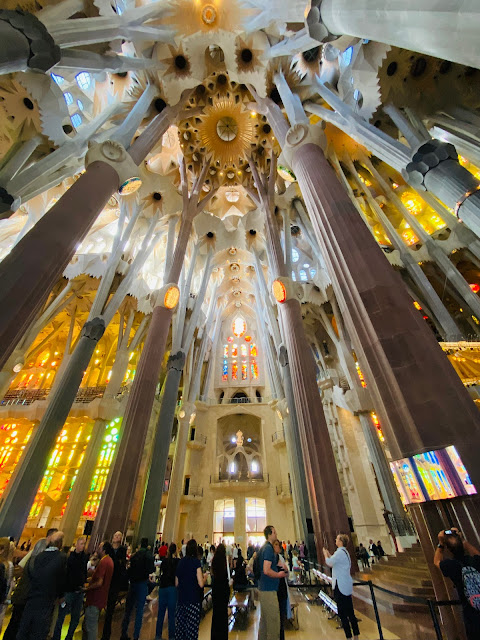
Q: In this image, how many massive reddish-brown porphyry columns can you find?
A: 4